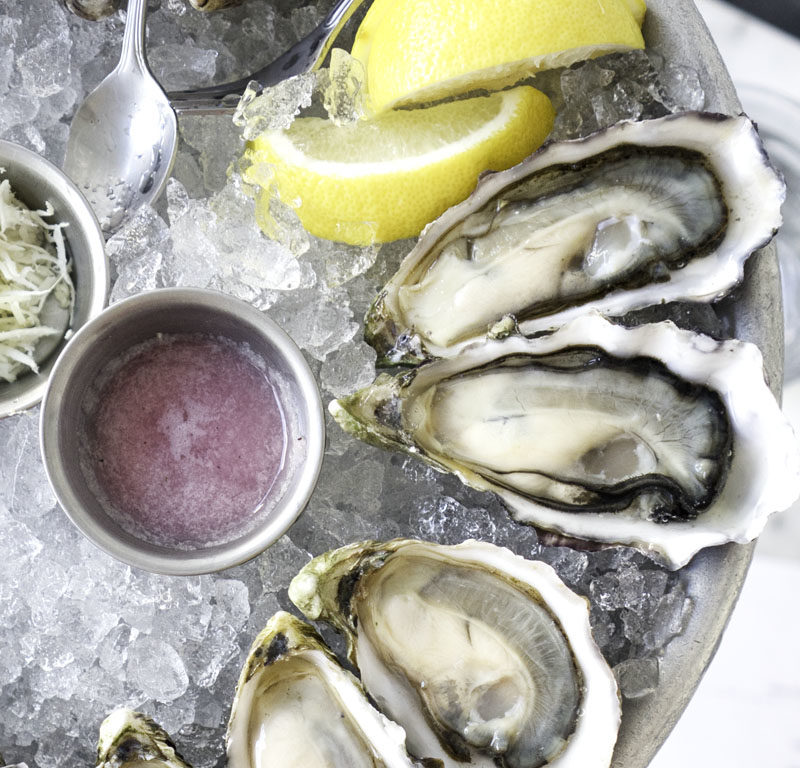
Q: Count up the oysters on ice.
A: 5